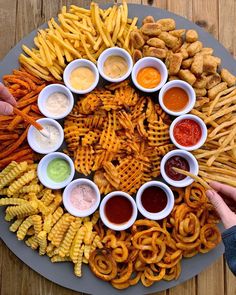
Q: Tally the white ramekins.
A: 12